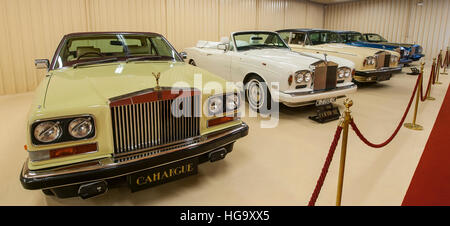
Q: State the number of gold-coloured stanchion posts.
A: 5